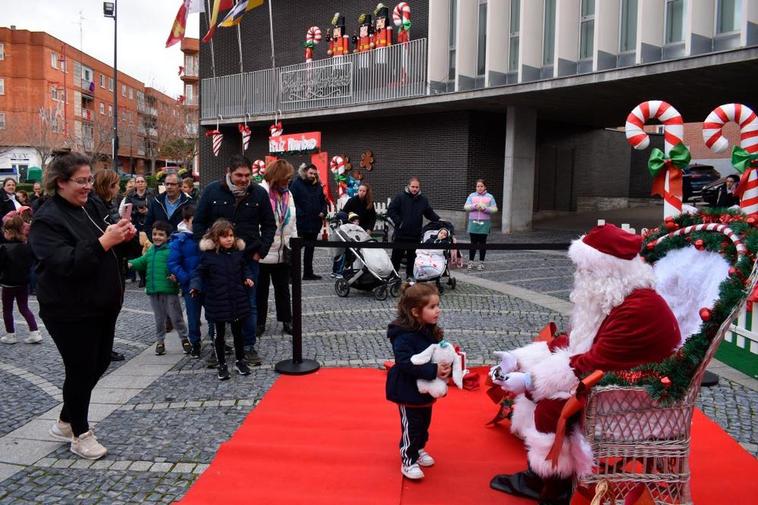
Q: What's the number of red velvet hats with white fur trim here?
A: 1